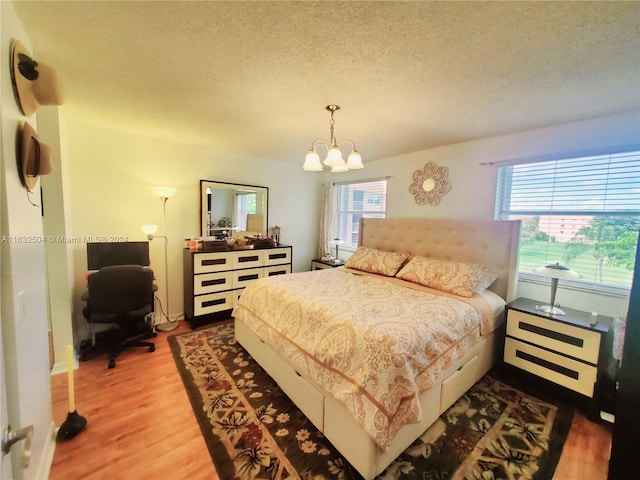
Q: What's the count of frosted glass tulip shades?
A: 5